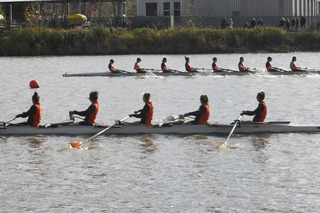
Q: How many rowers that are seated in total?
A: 13